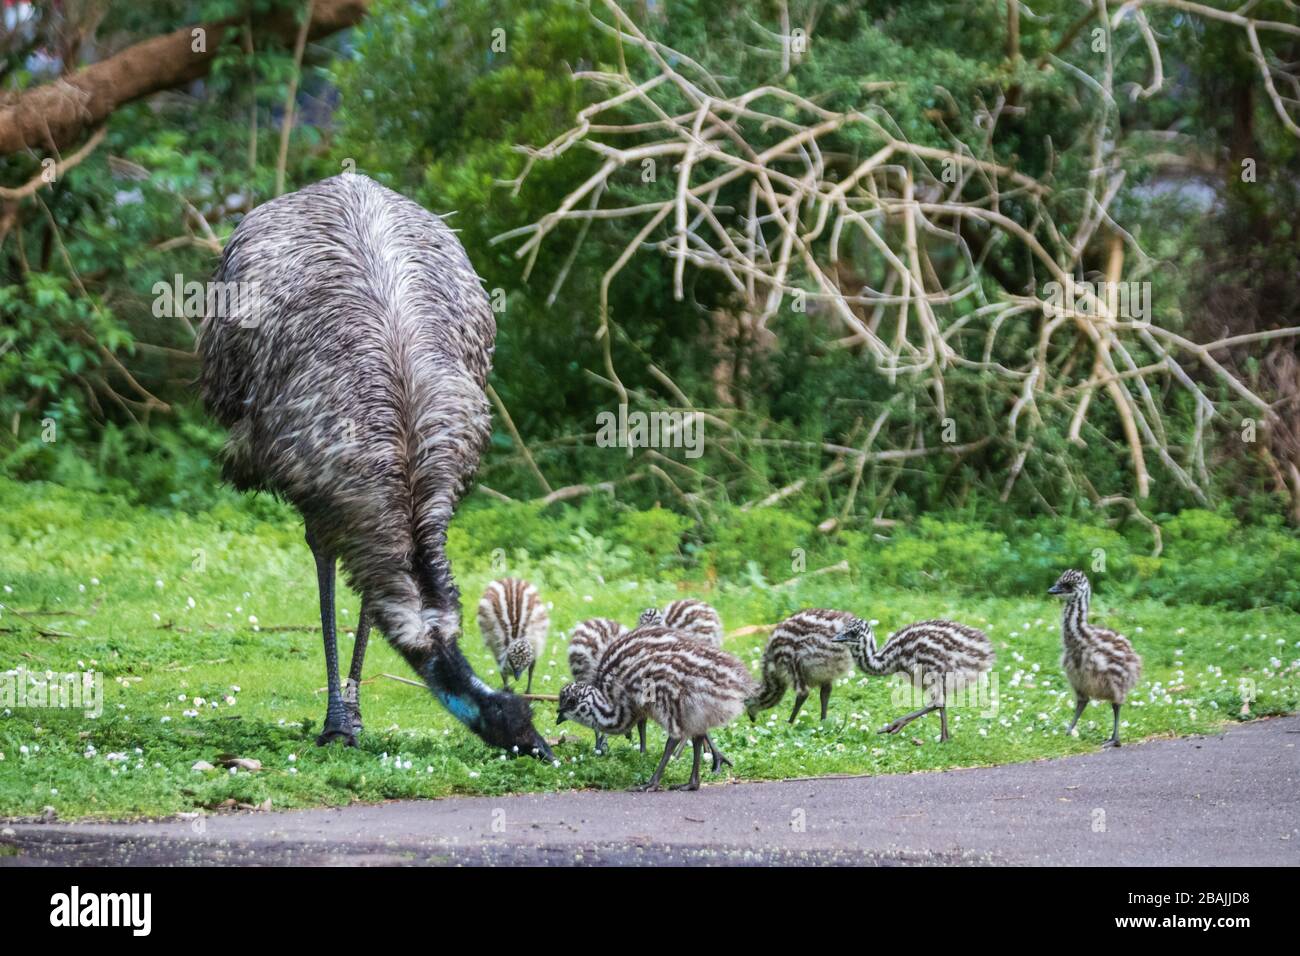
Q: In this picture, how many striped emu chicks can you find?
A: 7